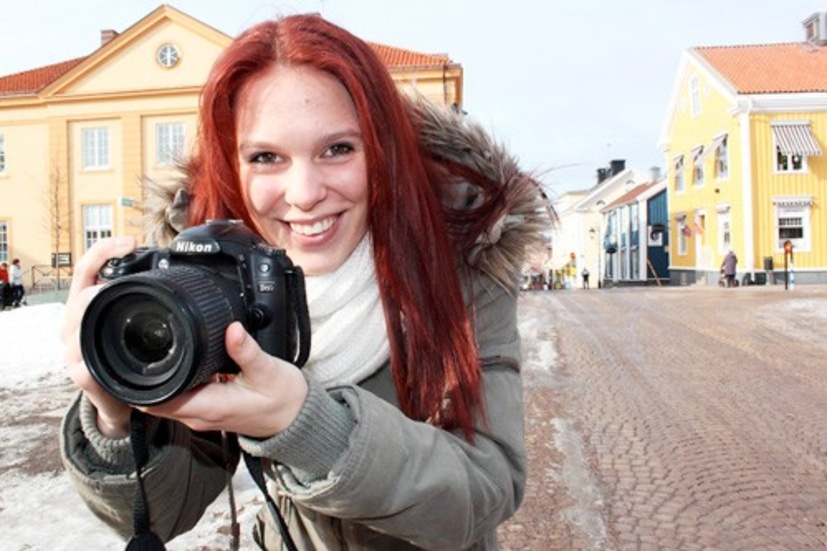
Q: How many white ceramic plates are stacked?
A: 0